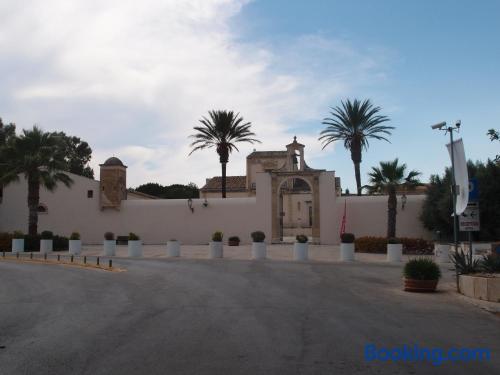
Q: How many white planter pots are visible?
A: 12